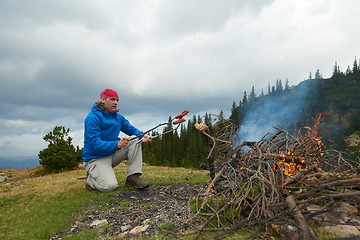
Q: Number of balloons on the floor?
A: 0